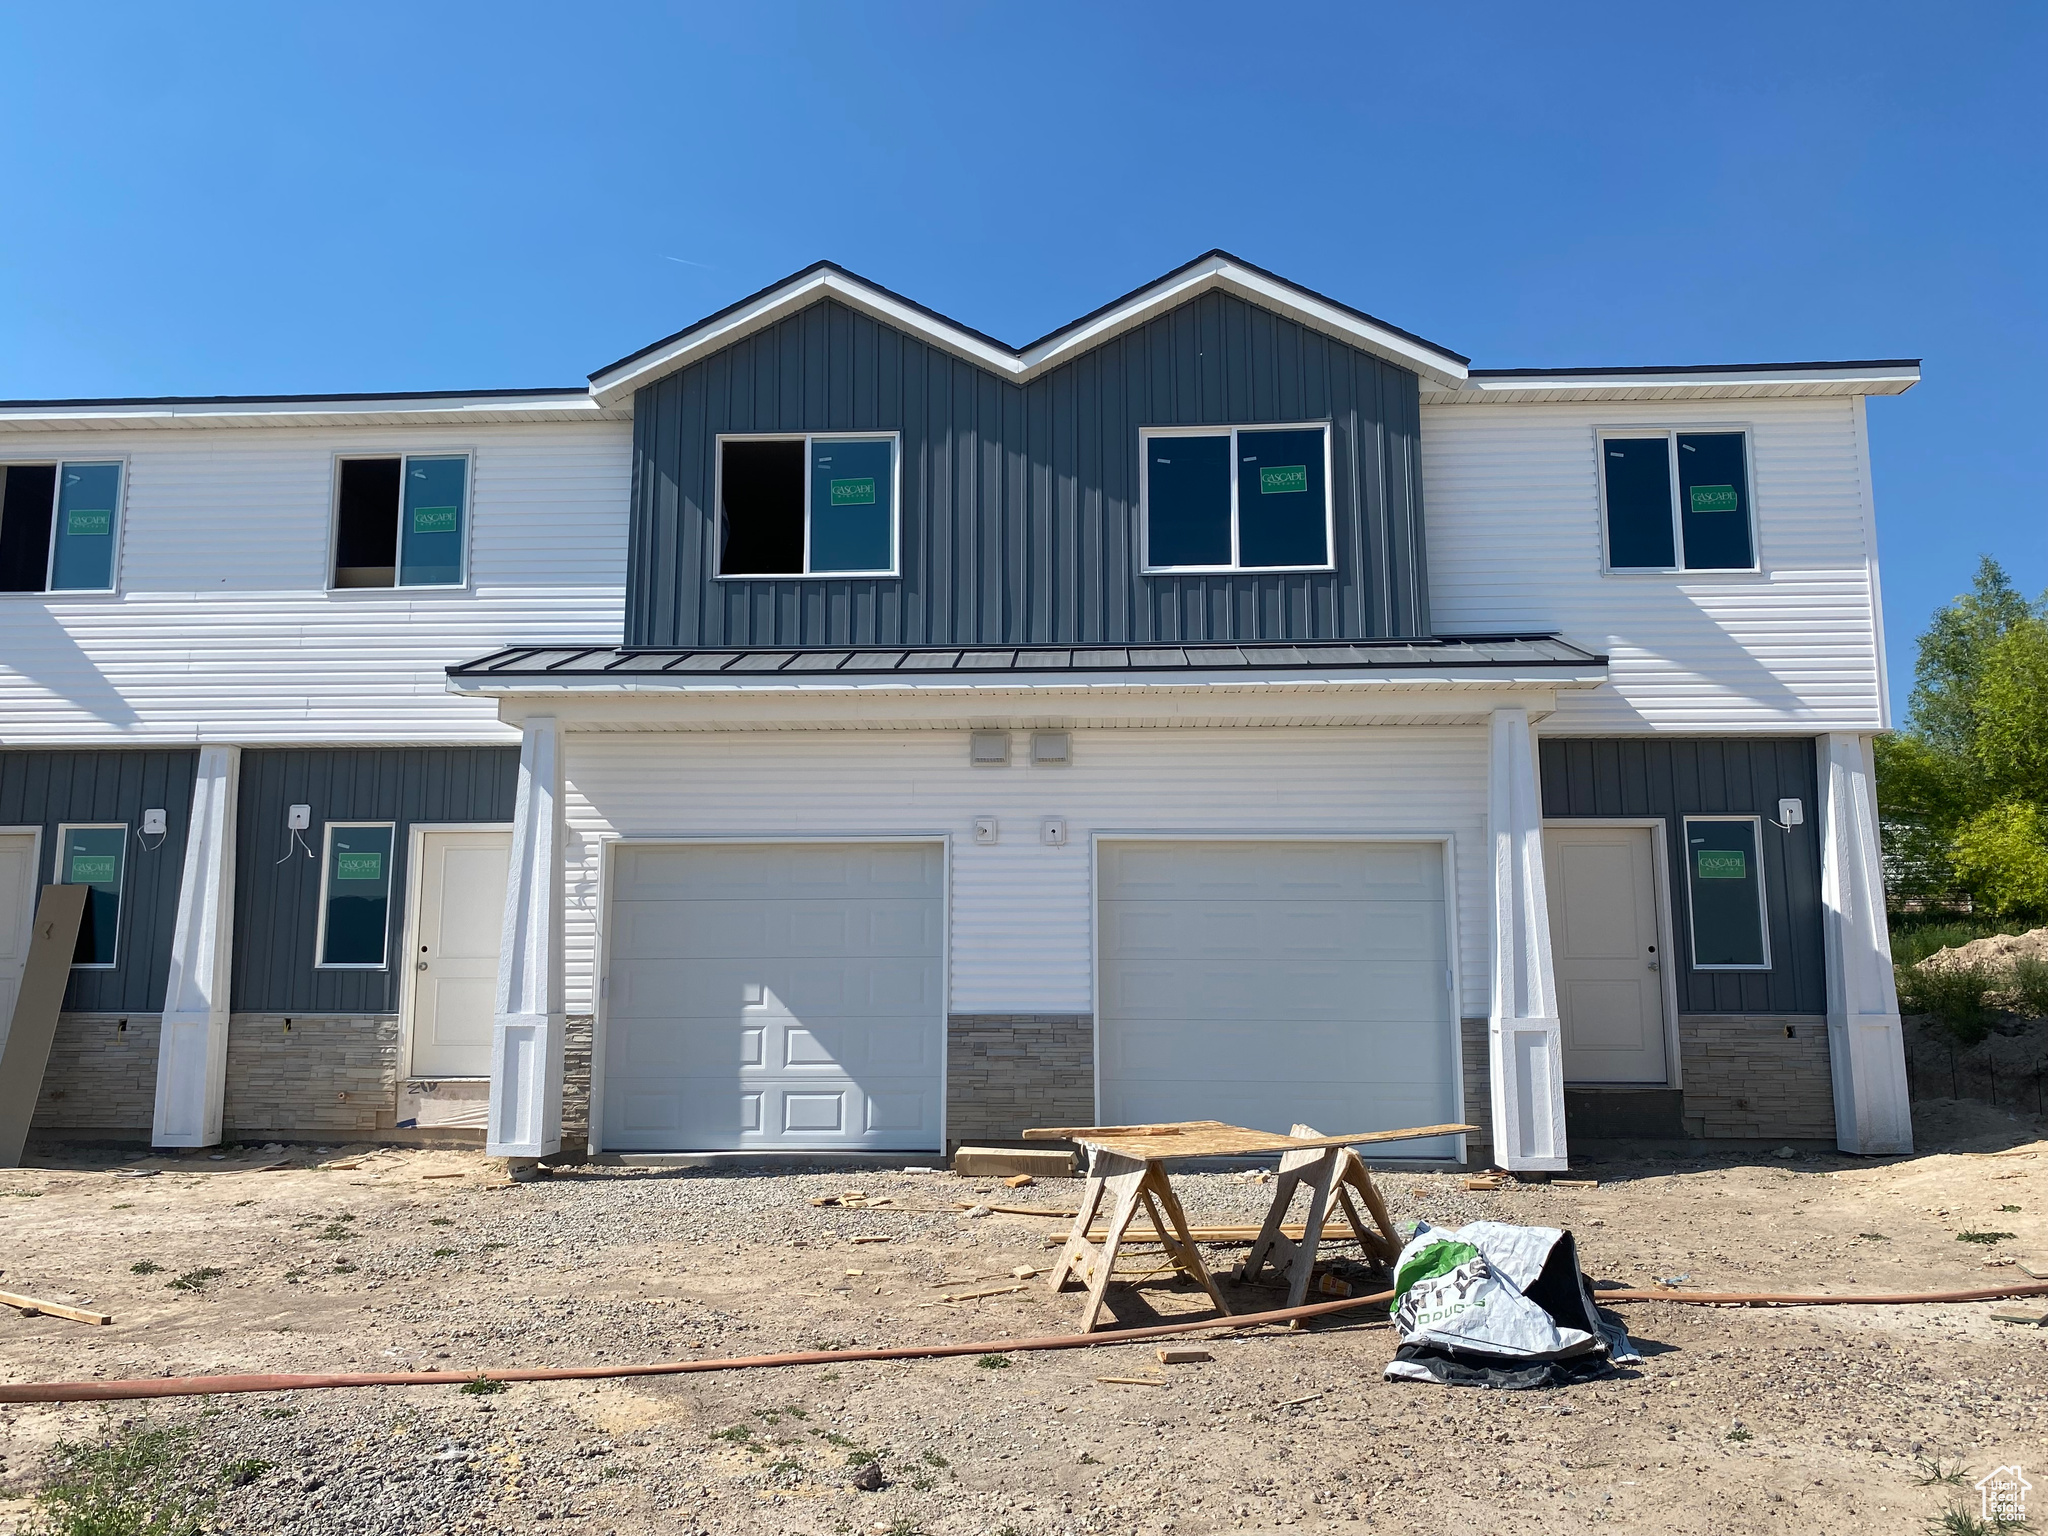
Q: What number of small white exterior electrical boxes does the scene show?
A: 5